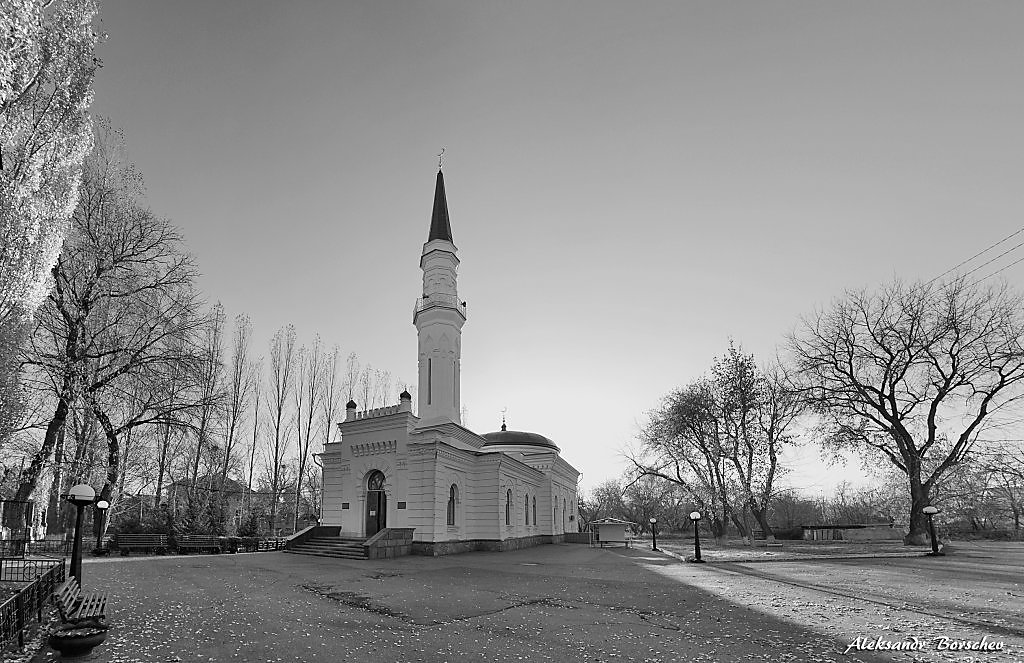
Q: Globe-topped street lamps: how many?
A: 5